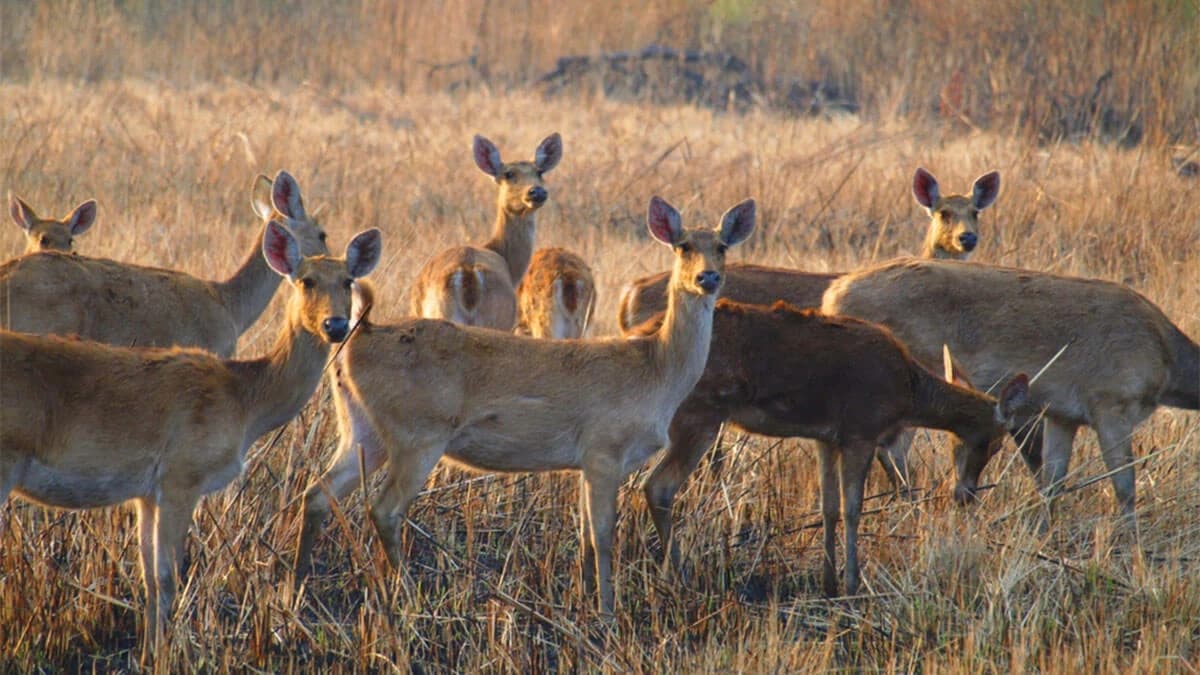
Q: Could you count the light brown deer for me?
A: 8